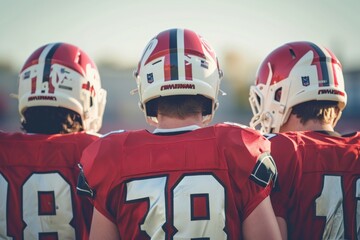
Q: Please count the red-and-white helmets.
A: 3